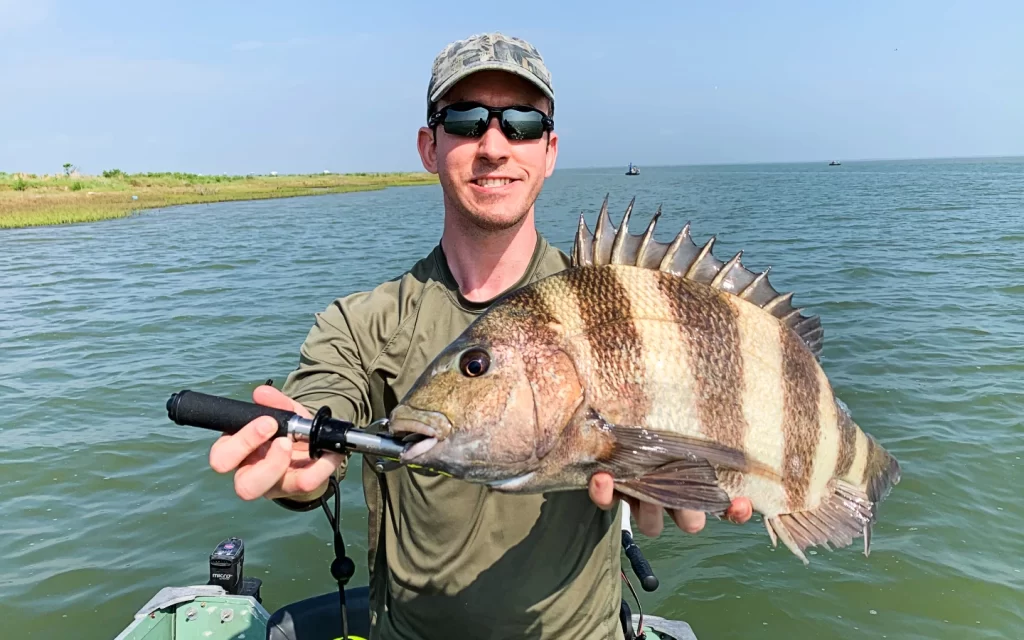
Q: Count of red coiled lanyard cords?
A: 0